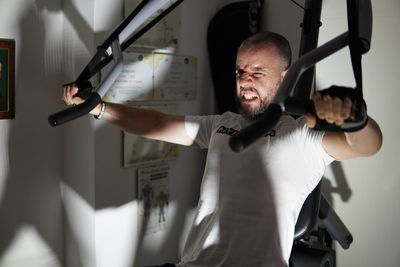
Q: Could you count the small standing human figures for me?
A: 2